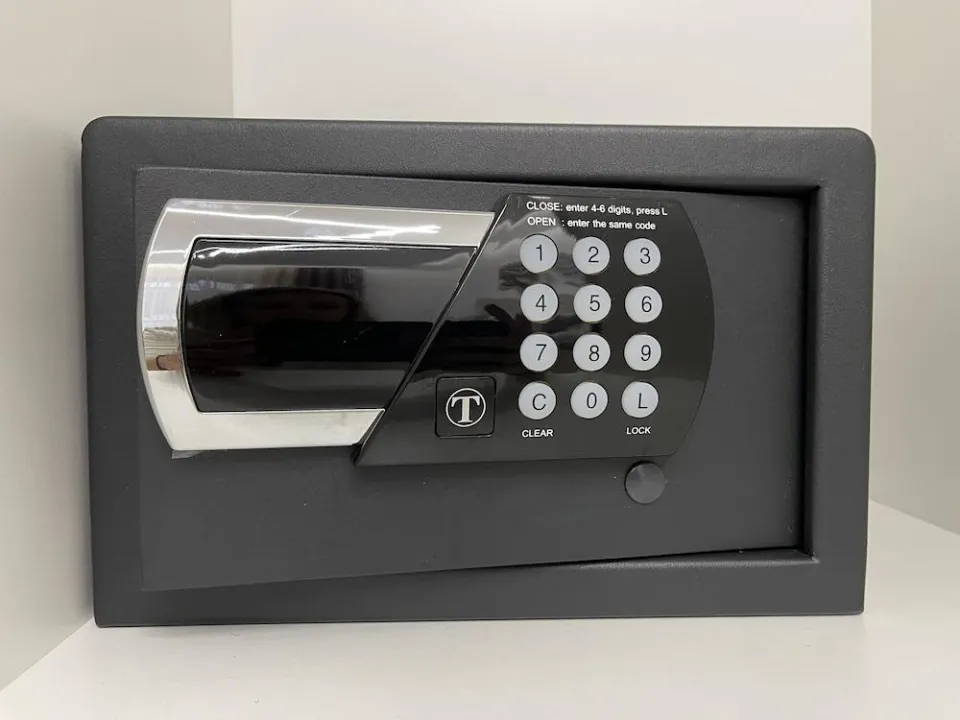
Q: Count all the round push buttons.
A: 12